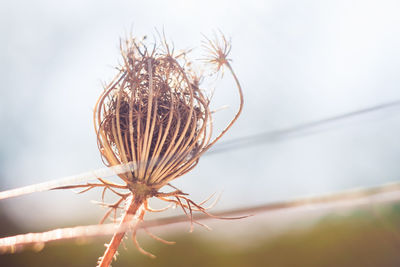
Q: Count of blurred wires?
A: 2